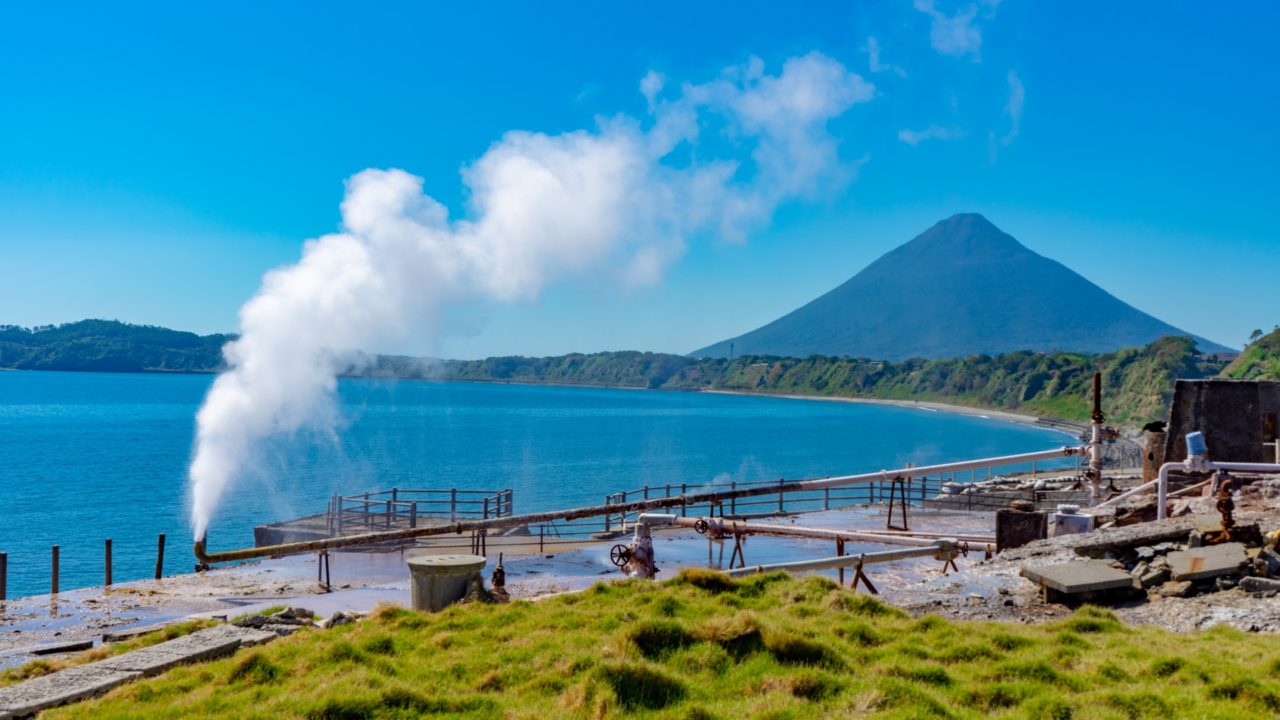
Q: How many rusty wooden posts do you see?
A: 4